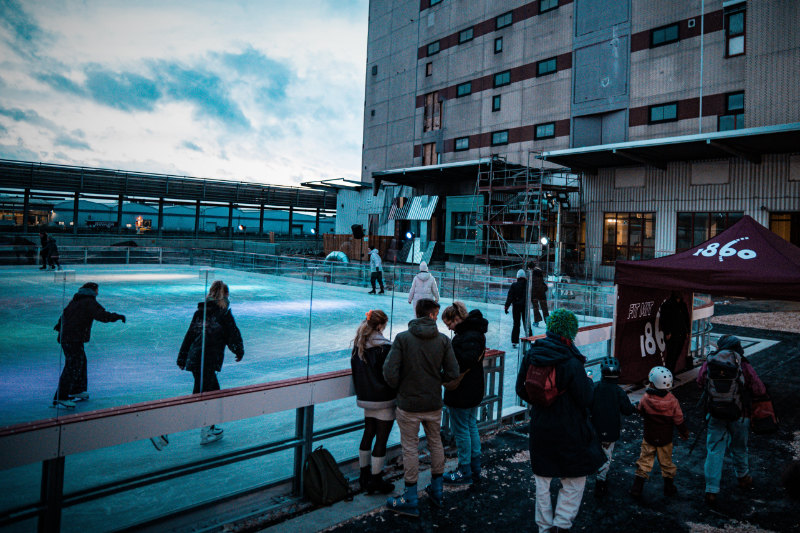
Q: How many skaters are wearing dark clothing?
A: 6